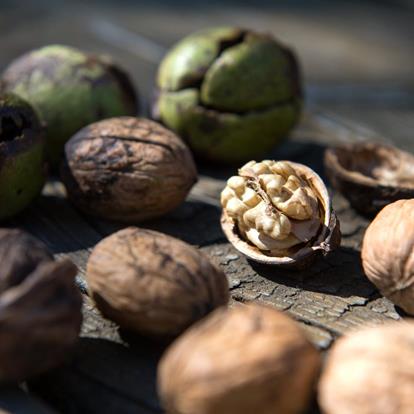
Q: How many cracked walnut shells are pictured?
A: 2